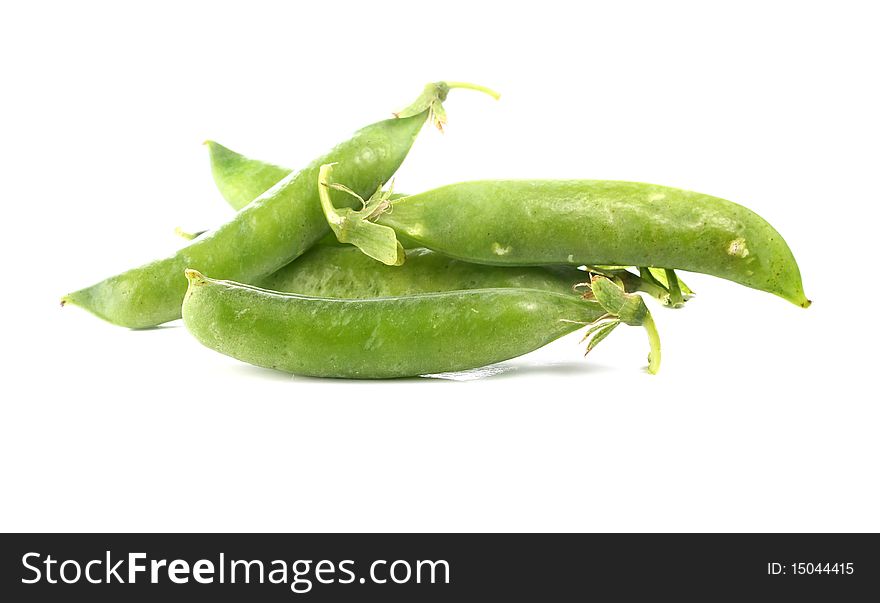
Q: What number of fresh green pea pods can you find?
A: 5